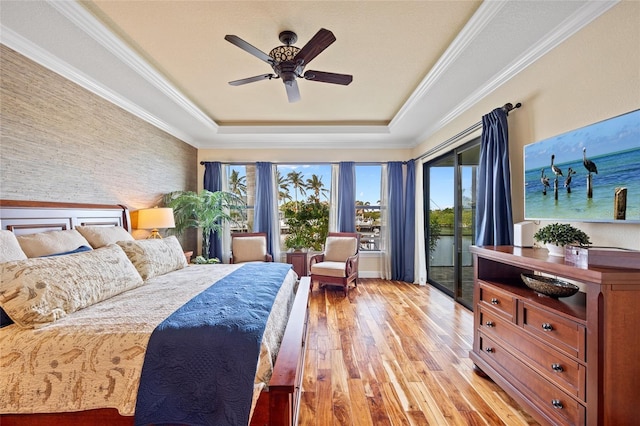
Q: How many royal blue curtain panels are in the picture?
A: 6